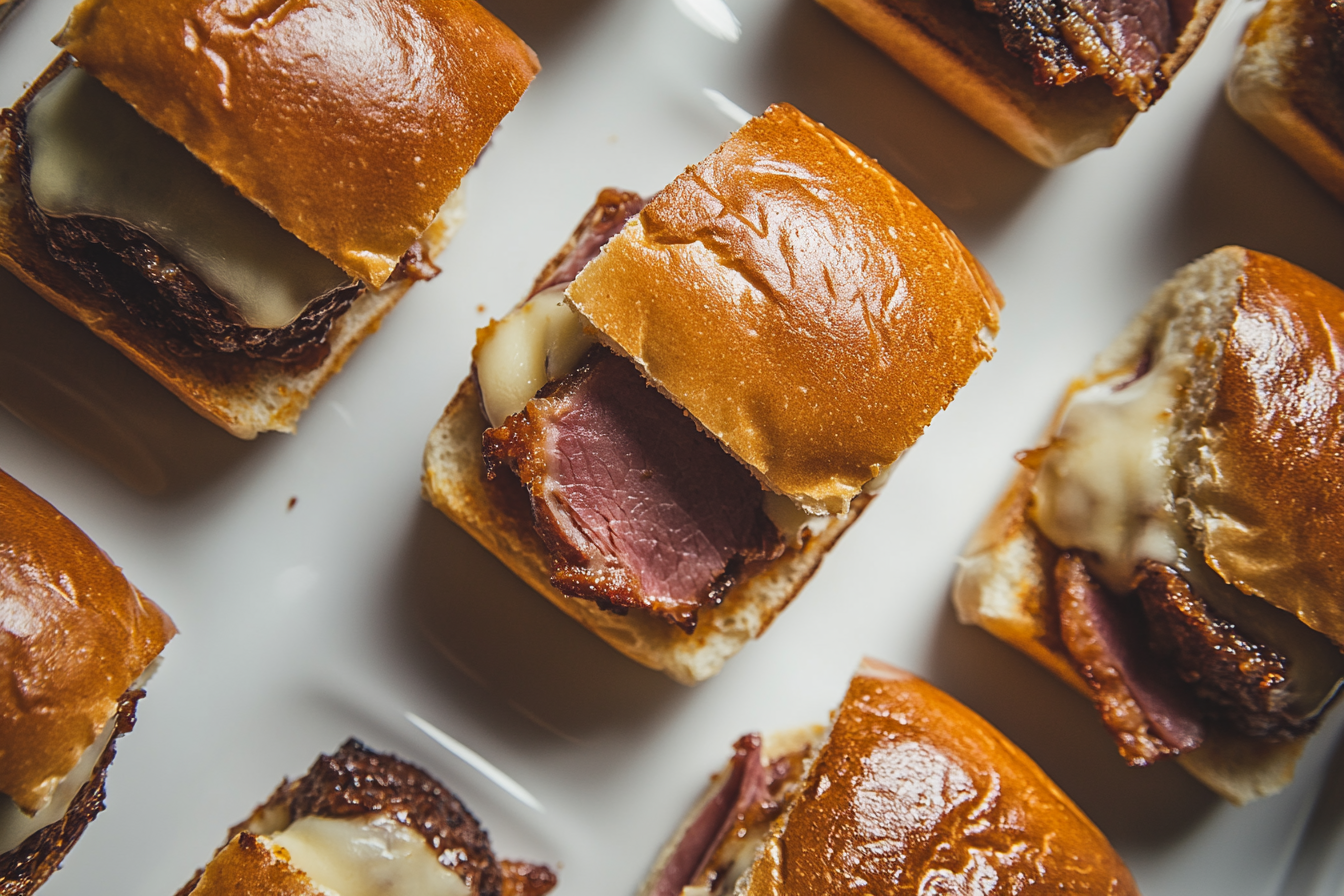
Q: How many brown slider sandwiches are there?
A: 8